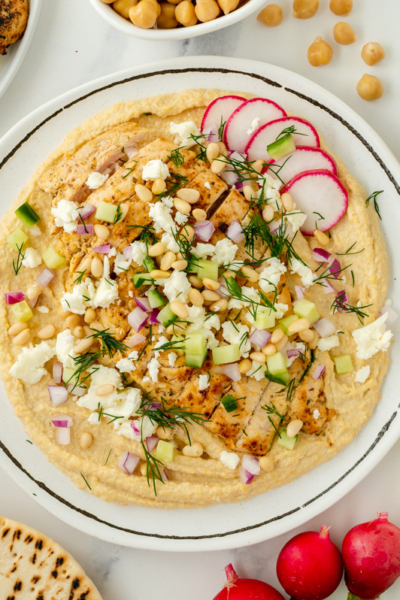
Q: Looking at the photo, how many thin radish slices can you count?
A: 5